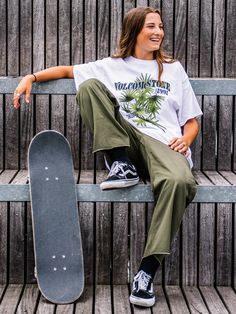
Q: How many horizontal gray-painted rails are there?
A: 2